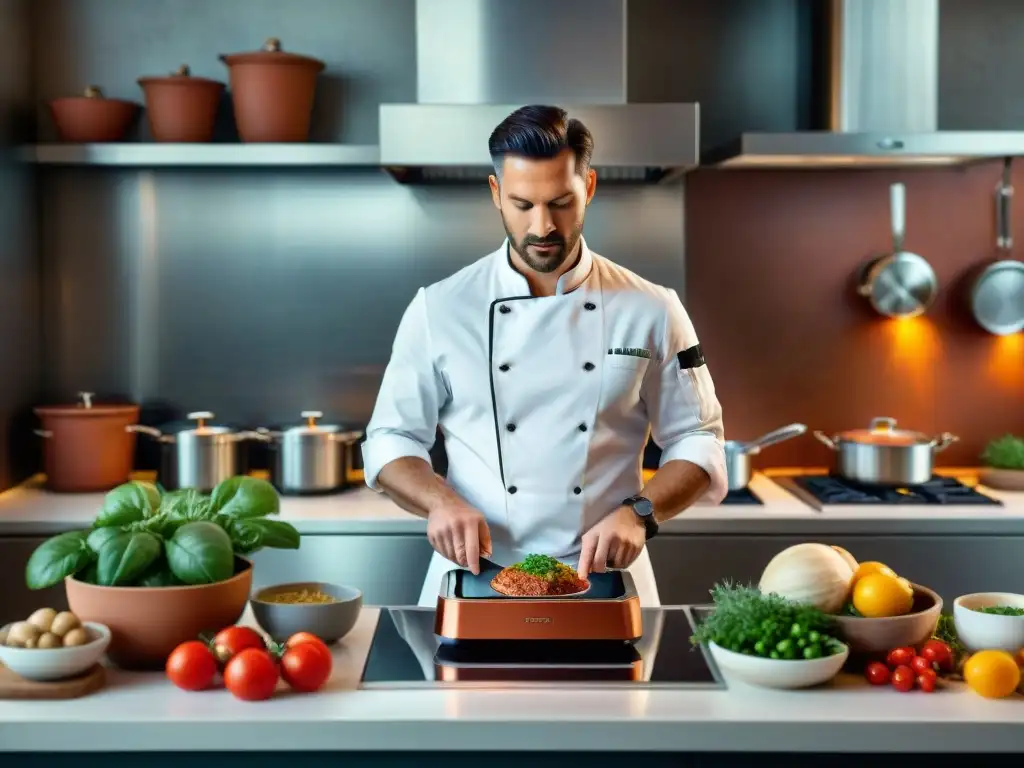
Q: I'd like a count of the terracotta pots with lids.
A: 4